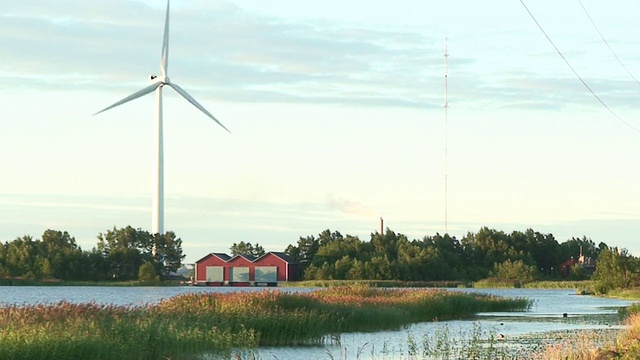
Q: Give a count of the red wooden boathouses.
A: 3